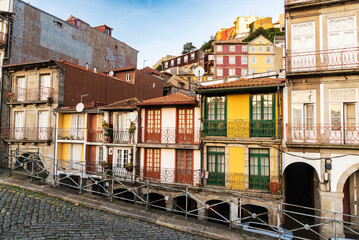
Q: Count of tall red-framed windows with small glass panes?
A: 4